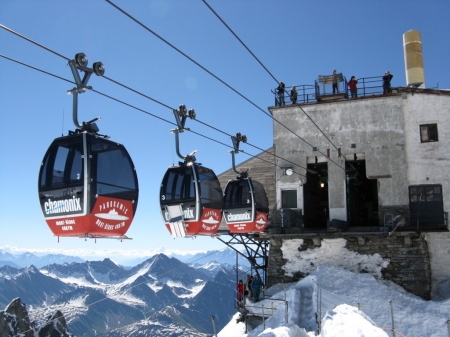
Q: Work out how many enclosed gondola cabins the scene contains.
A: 3